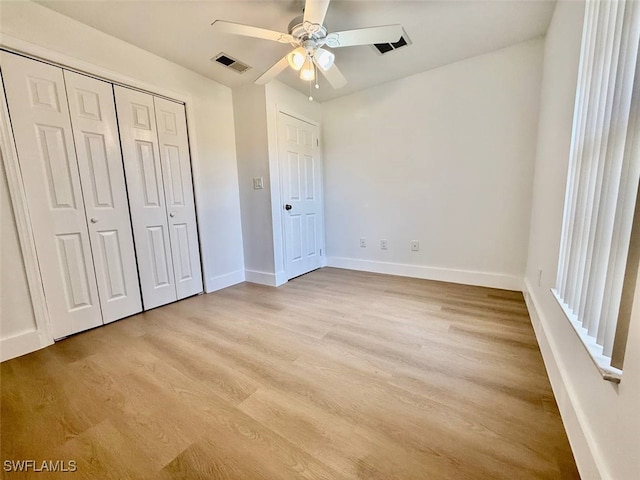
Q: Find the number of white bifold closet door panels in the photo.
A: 4